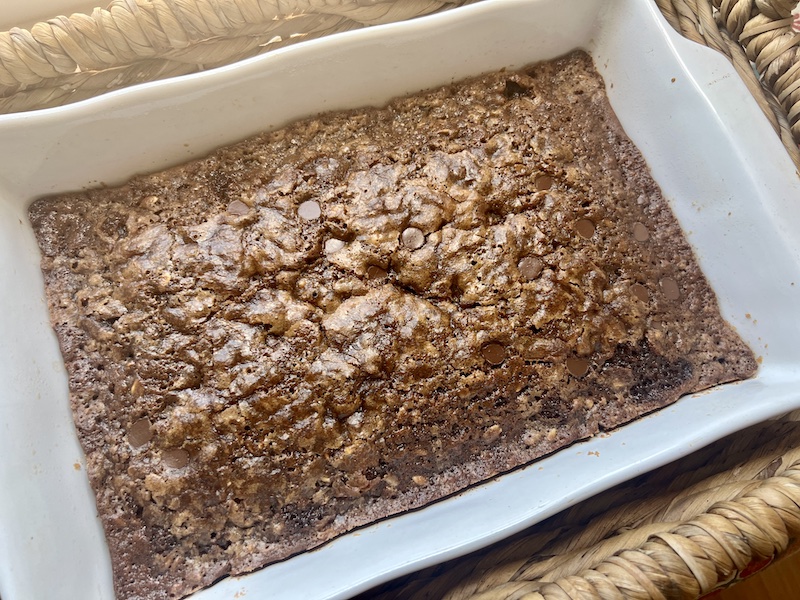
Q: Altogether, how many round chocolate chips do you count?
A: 15